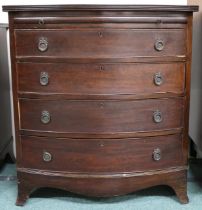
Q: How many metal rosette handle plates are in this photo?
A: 8